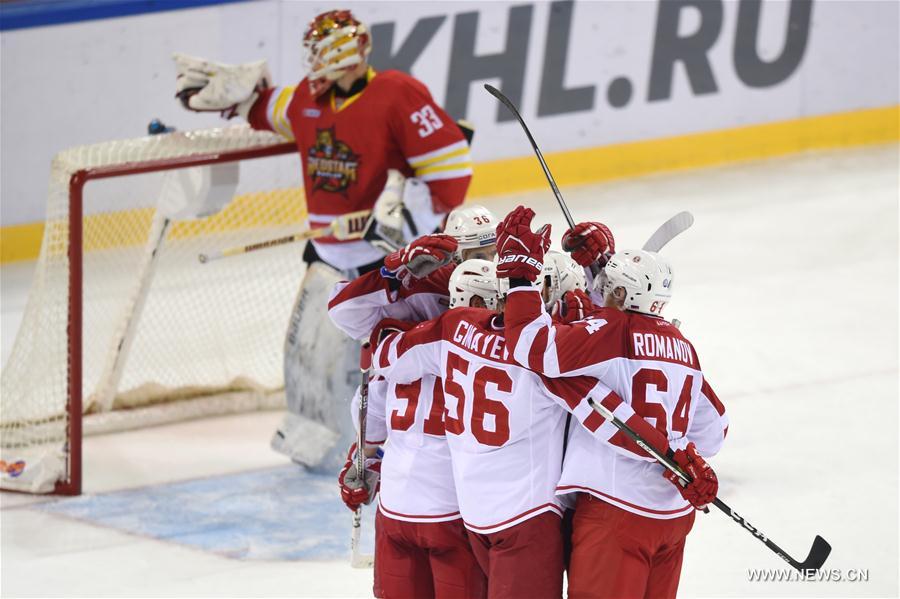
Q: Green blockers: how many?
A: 0